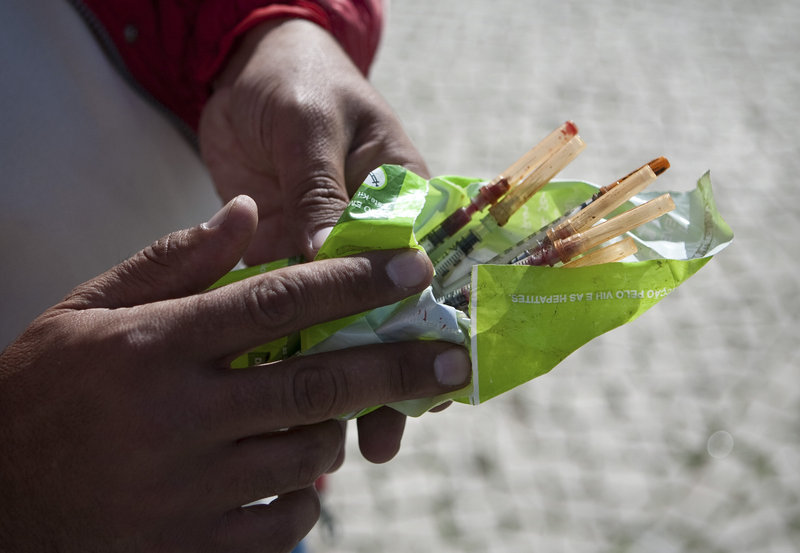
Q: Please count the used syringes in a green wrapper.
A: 6